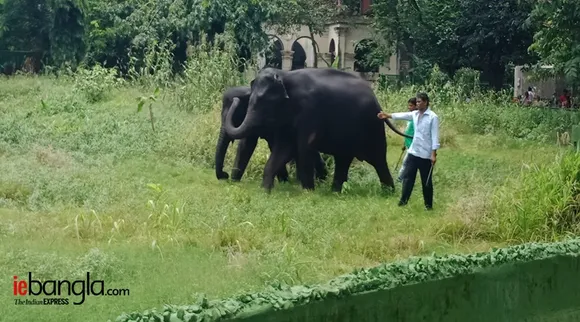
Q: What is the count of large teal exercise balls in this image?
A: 0